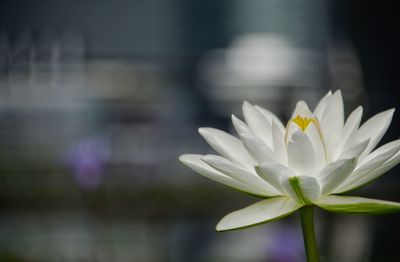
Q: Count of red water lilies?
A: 0